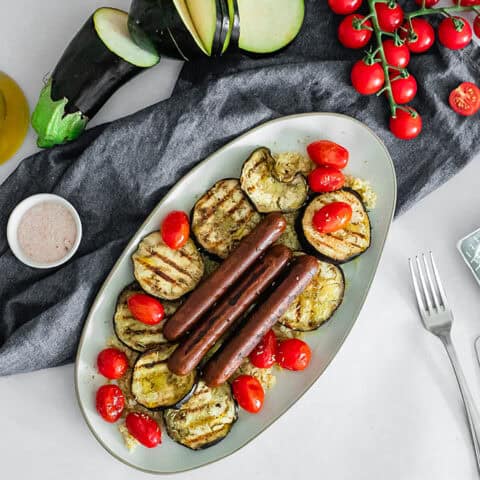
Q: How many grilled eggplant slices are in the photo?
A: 8